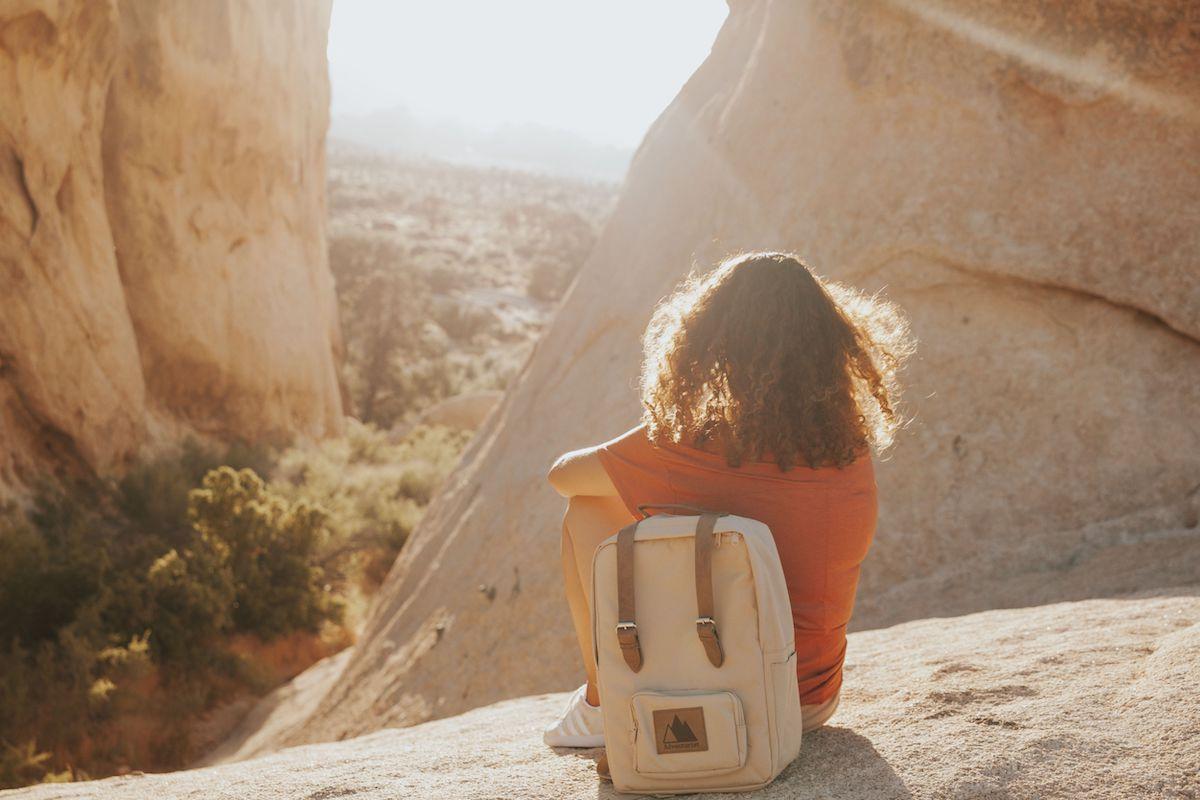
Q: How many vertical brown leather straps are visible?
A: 2